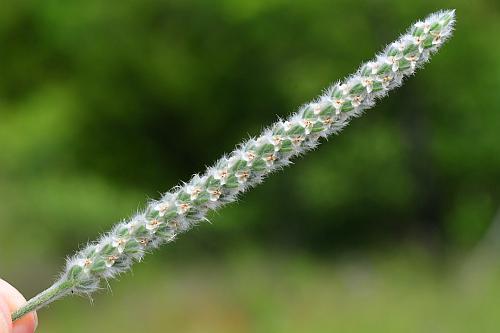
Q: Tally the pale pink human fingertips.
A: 2